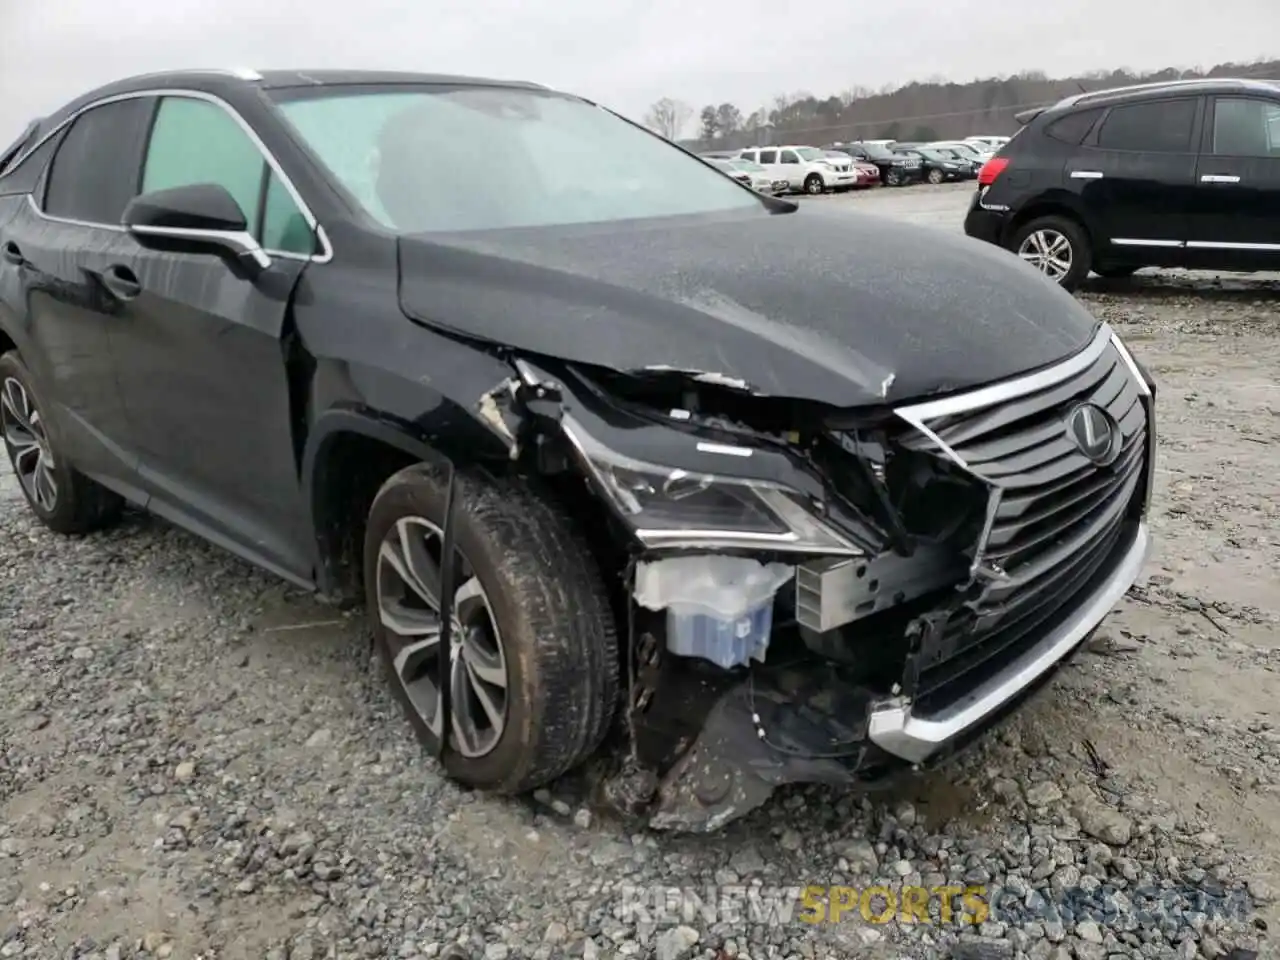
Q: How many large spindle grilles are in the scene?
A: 1